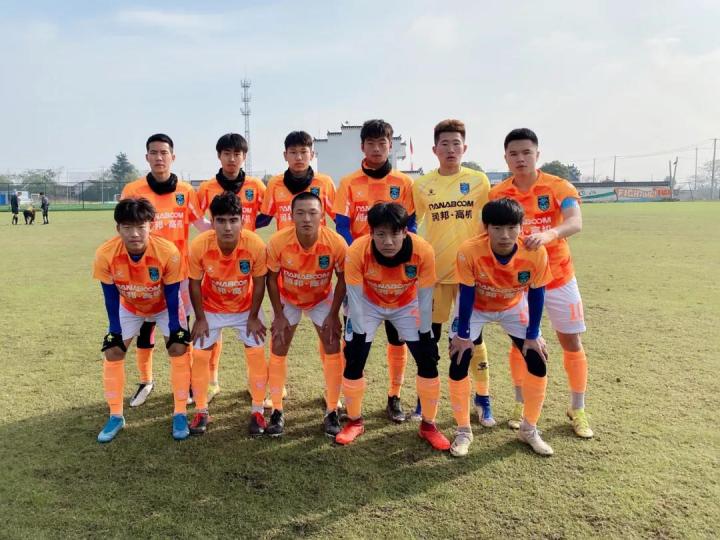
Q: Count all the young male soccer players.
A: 11